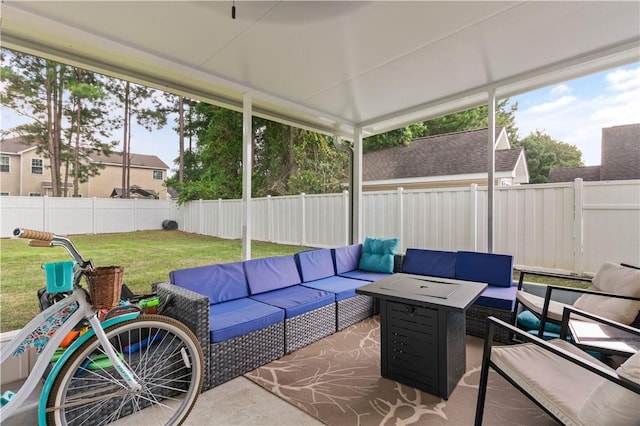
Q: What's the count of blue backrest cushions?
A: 6